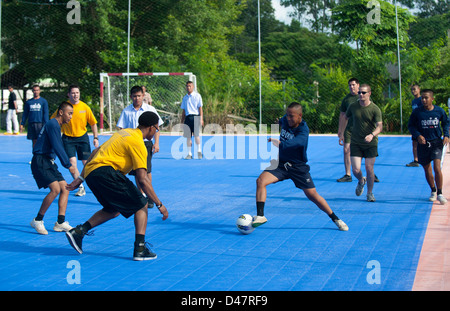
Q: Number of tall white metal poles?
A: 3